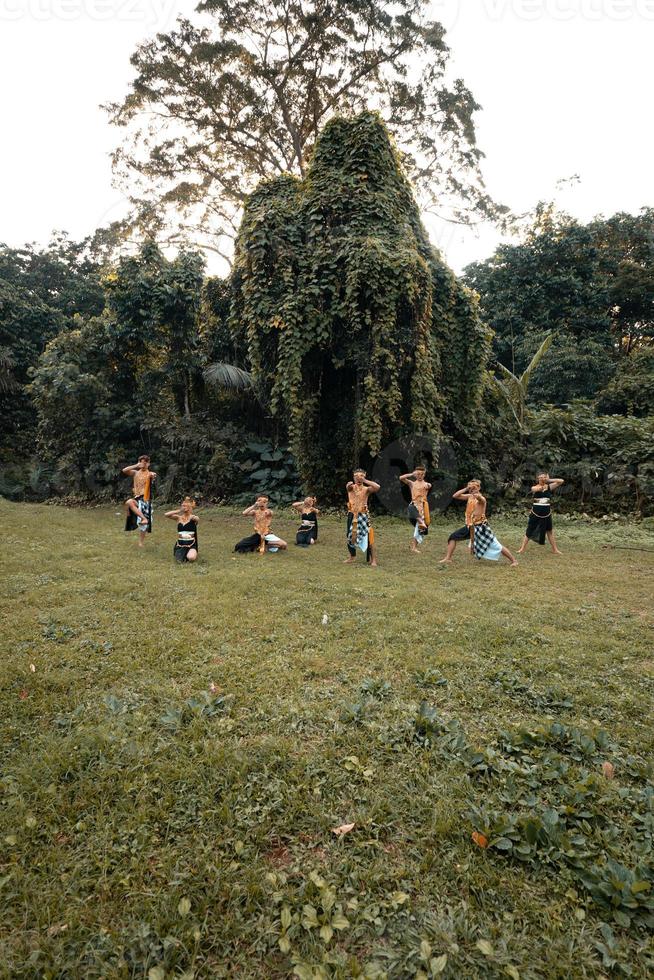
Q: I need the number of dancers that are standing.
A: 5